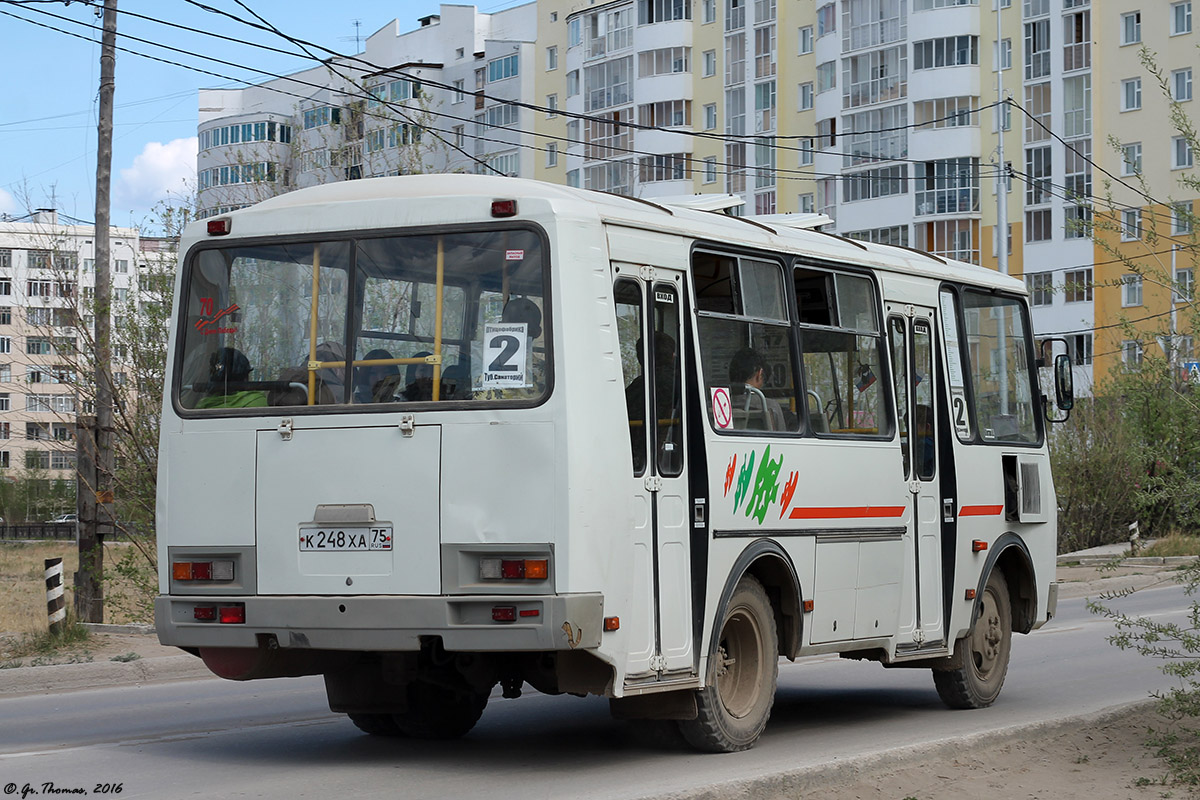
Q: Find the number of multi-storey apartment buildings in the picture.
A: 3